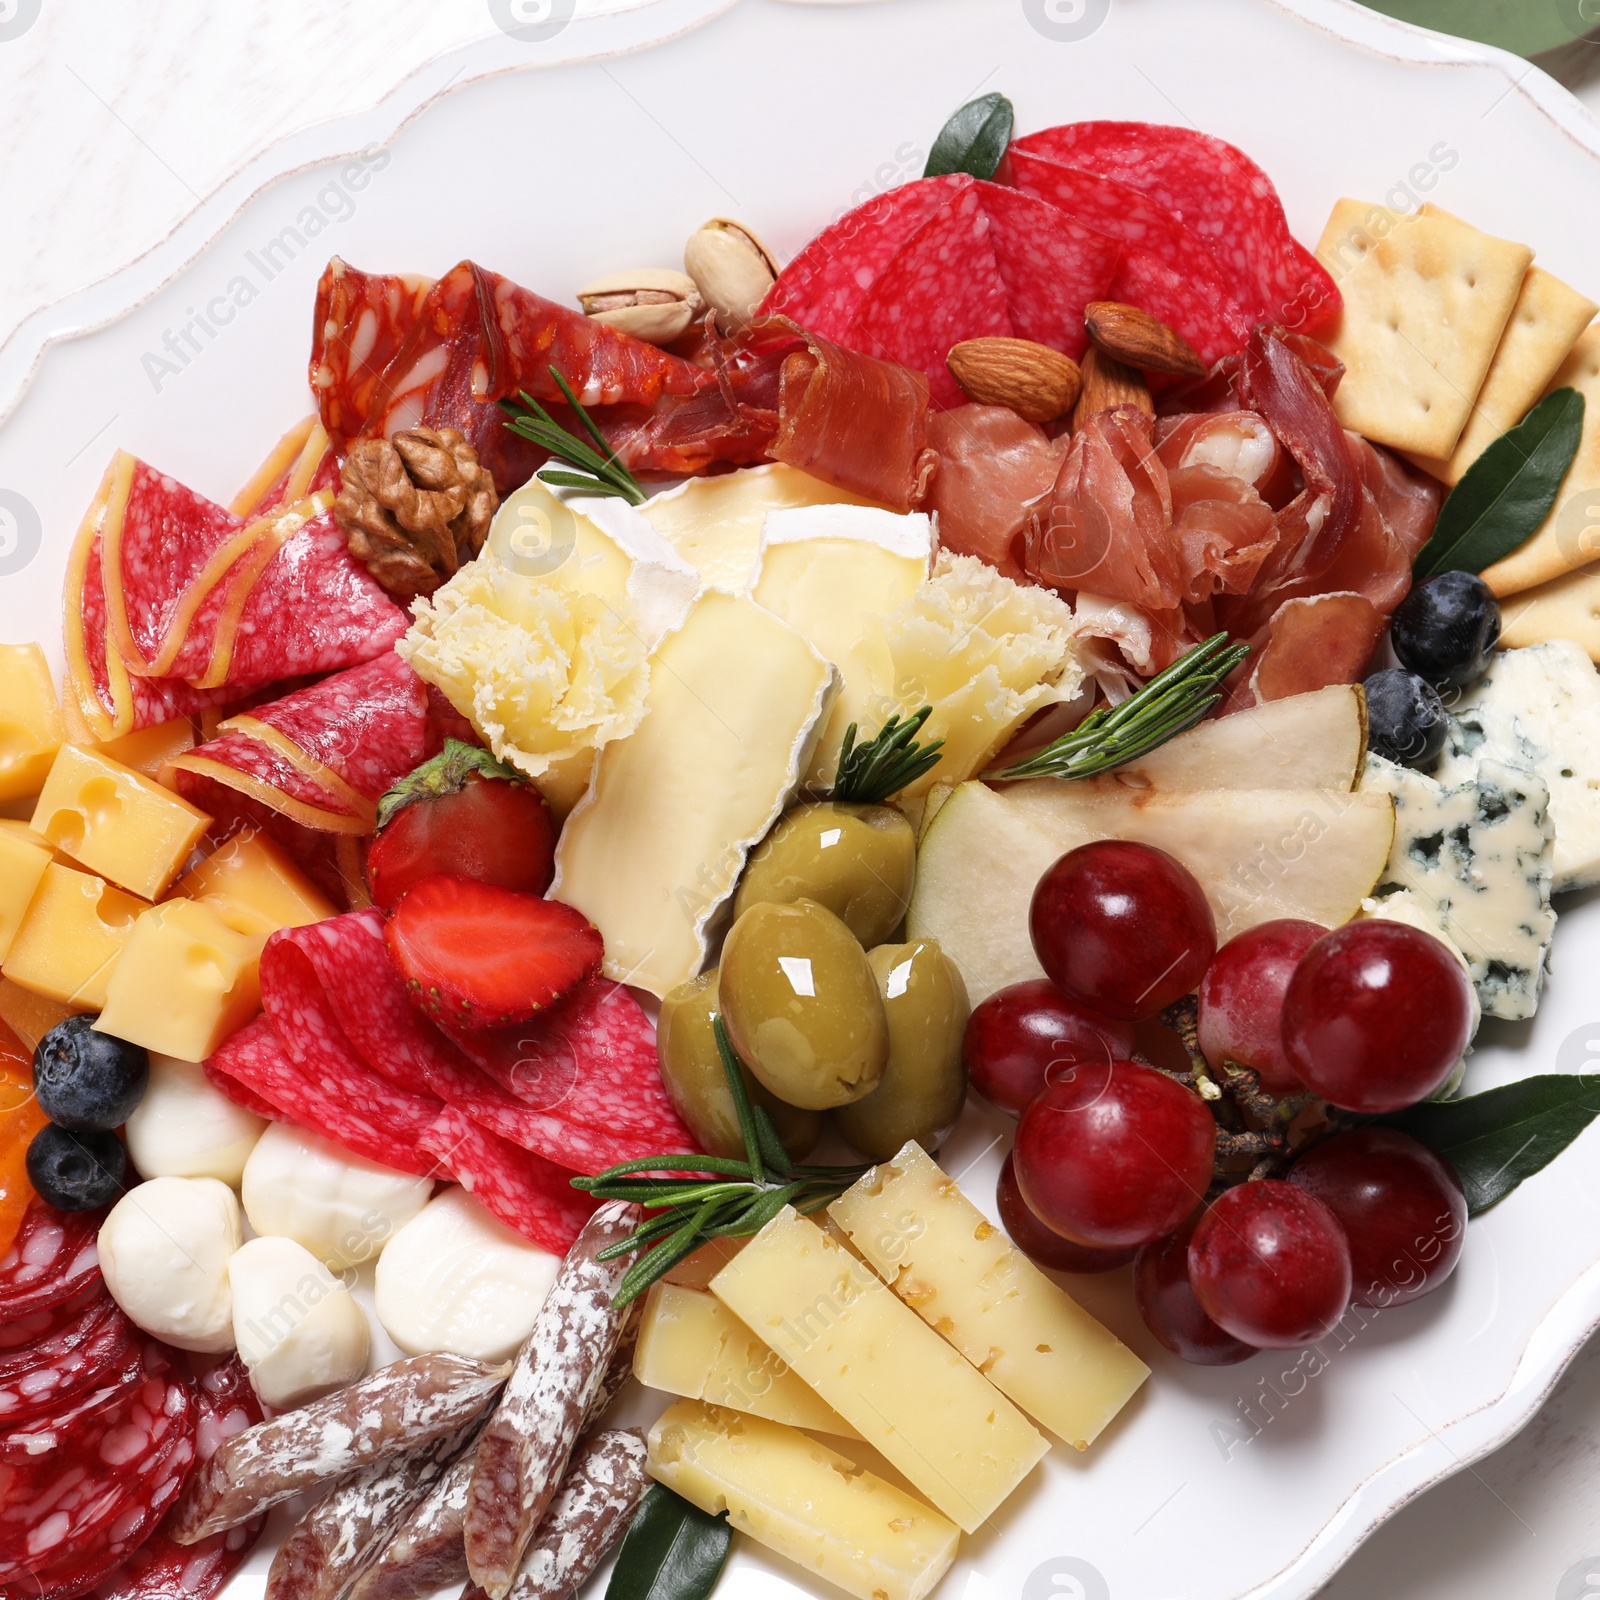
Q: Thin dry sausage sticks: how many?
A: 5